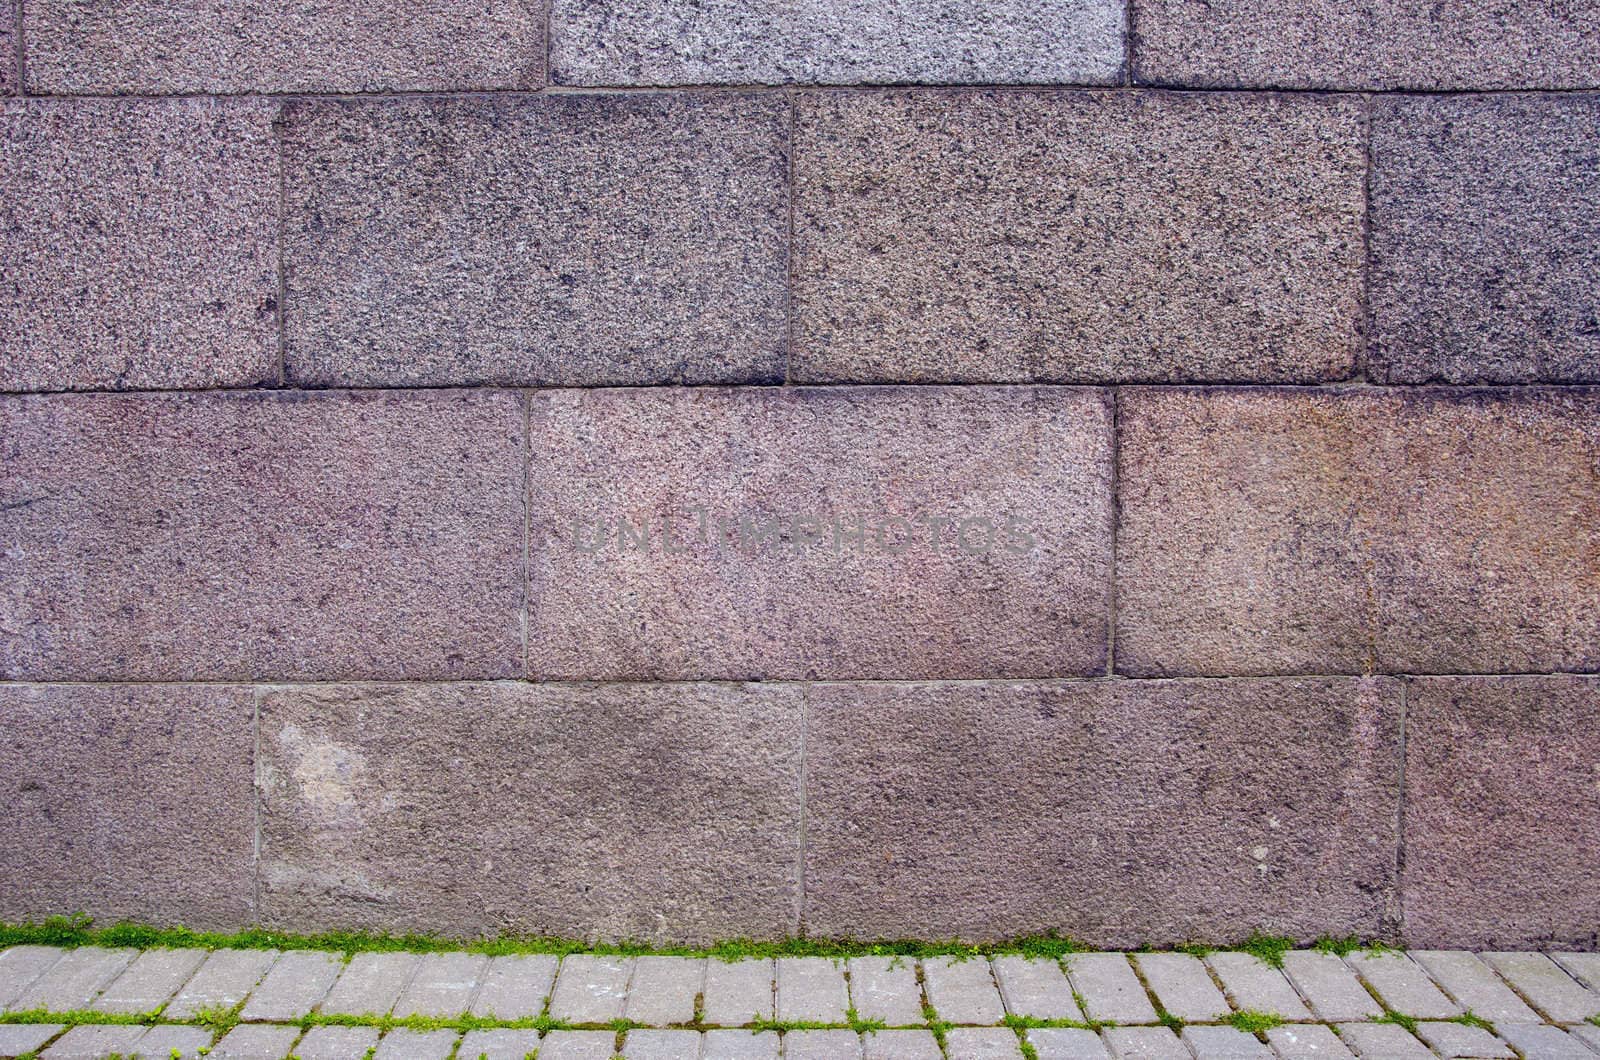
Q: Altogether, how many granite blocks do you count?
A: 15